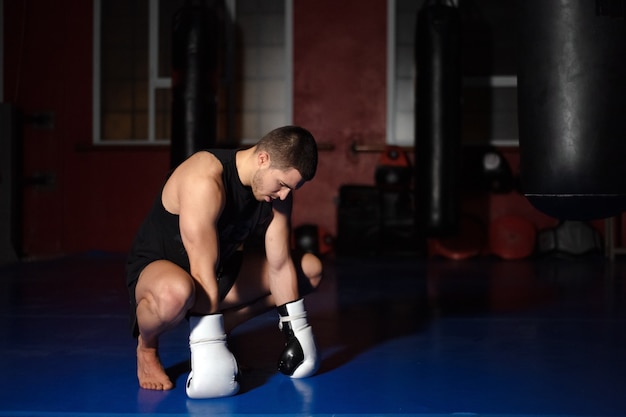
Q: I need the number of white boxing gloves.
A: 2